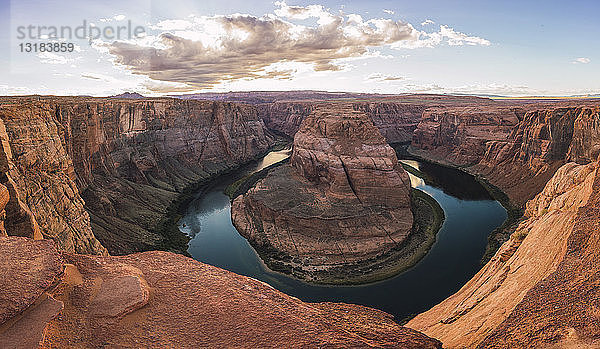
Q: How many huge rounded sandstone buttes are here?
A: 1